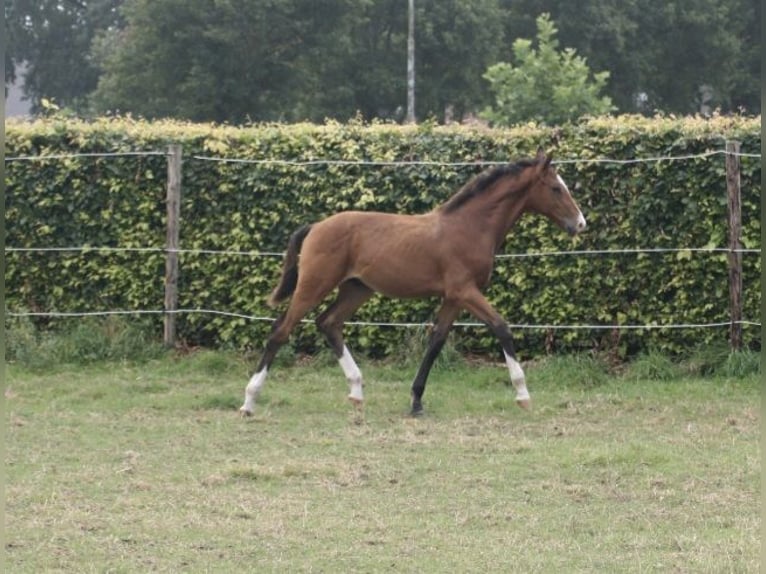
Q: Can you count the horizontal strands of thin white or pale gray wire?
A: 3